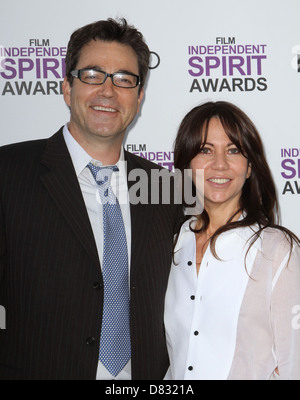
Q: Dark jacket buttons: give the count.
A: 2